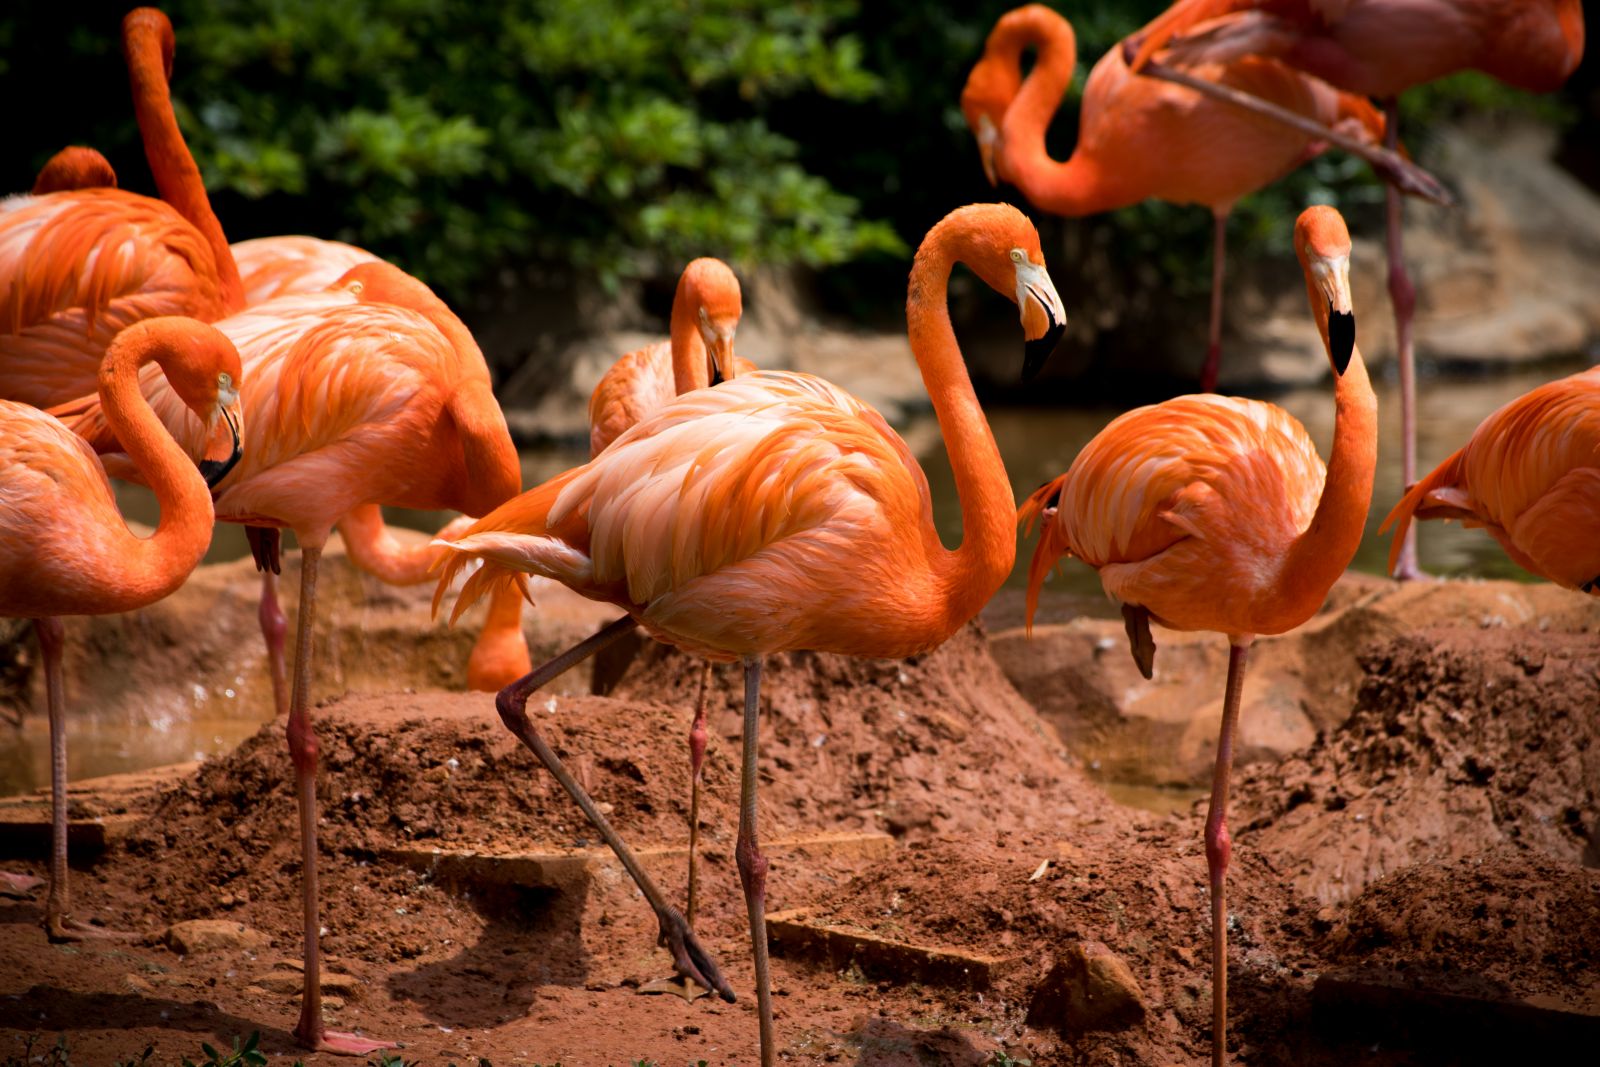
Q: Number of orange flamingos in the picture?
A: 11